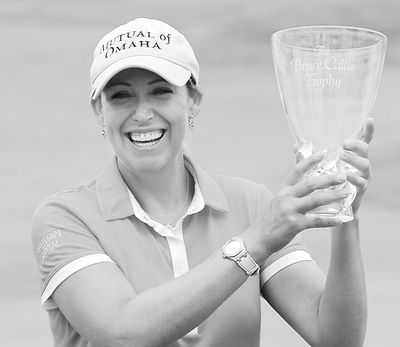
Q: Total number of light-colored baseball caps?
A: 1